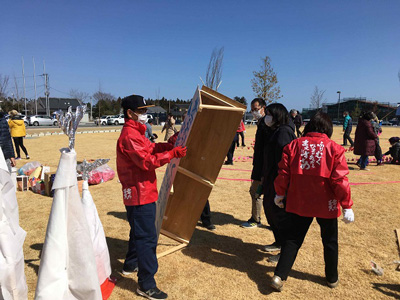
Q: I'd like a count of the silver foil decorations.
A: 2